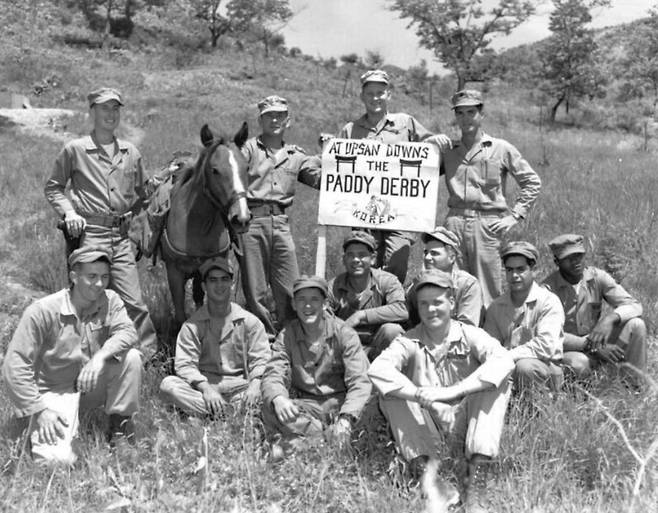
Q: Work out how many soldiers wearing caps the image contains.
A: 12